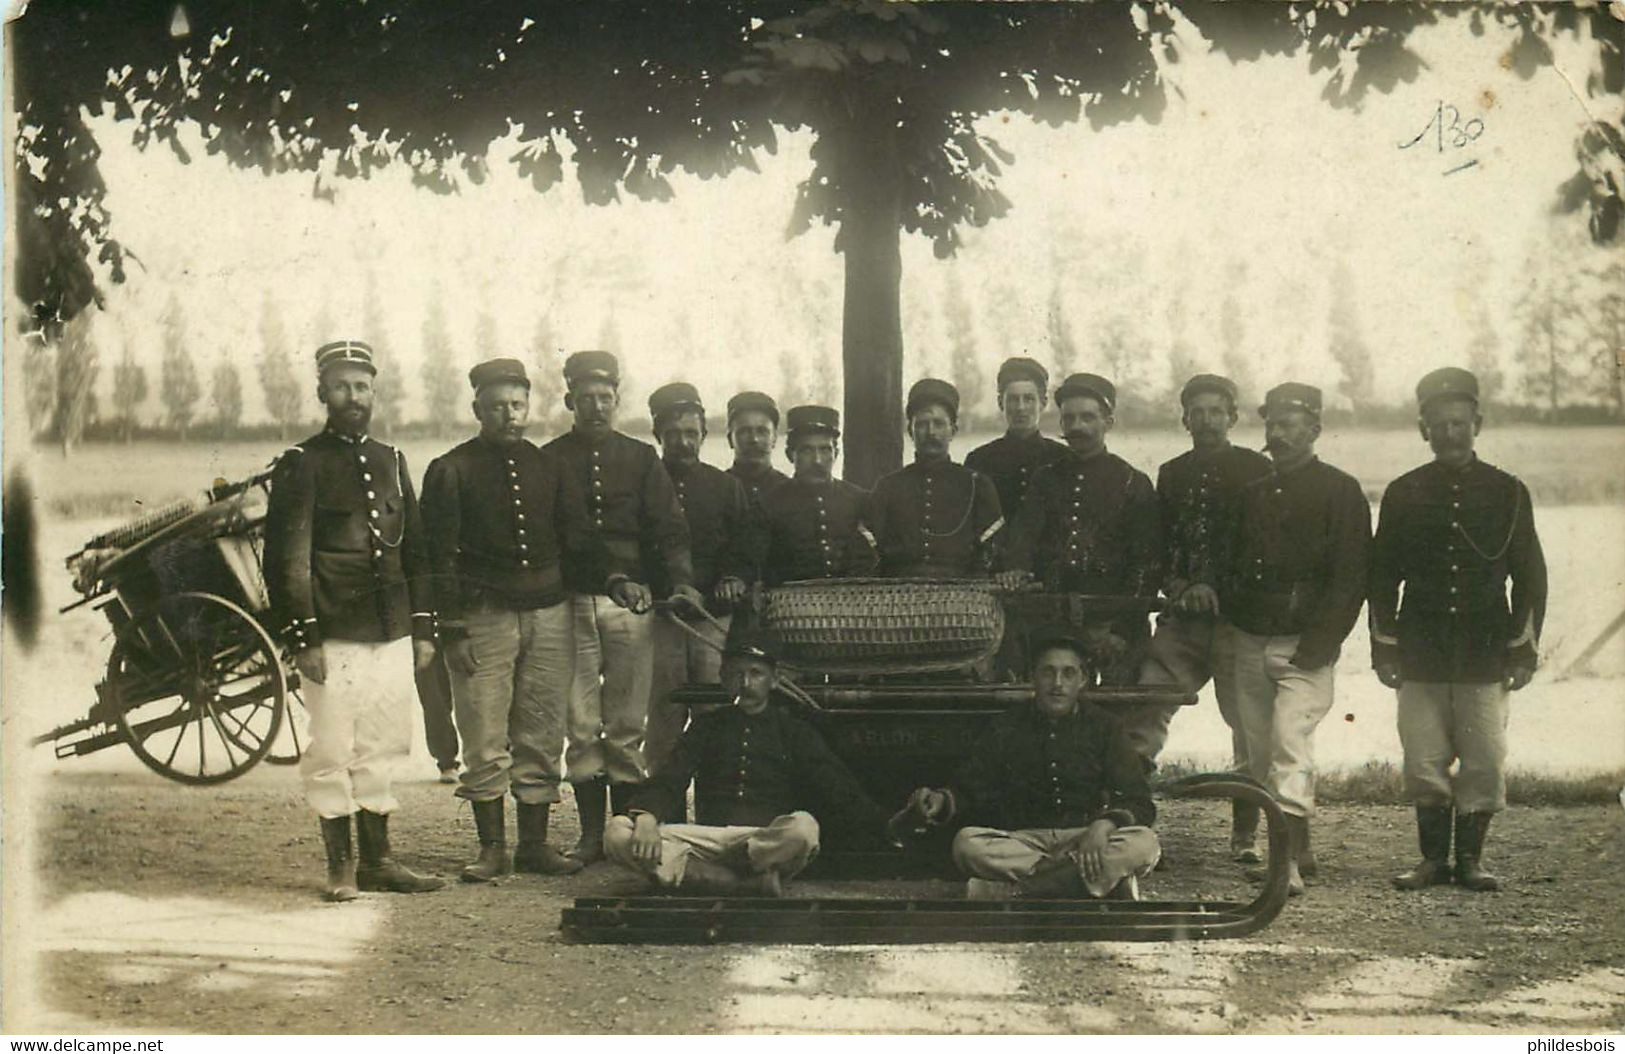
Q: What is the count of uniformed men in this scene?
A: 14